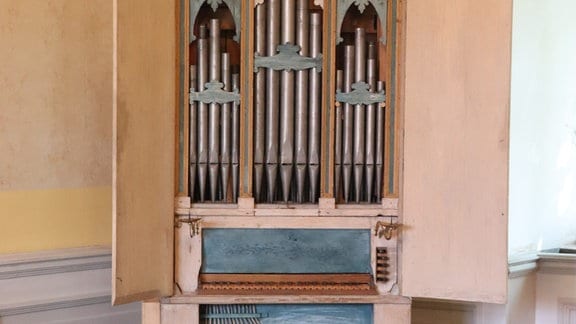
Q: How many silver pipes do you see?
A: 15